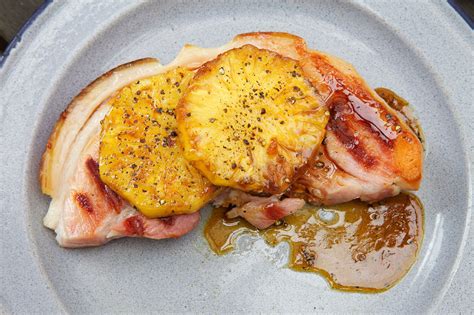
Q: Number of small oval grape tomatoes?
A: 0